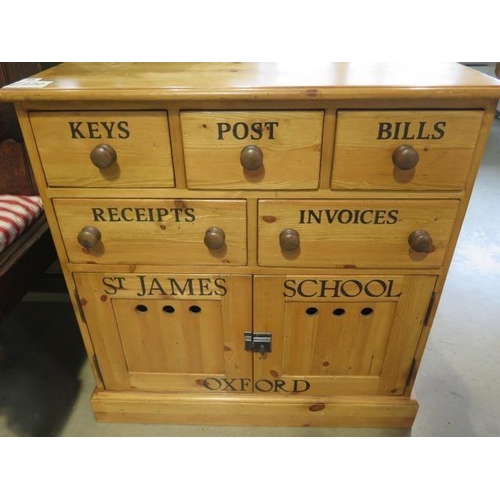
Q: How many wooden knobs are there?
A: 7